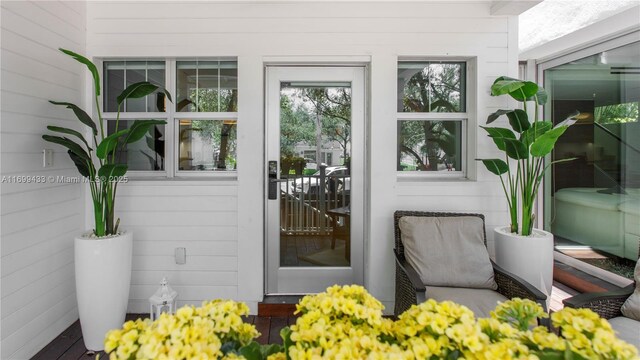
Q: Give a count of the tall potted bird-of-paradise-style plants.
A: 2